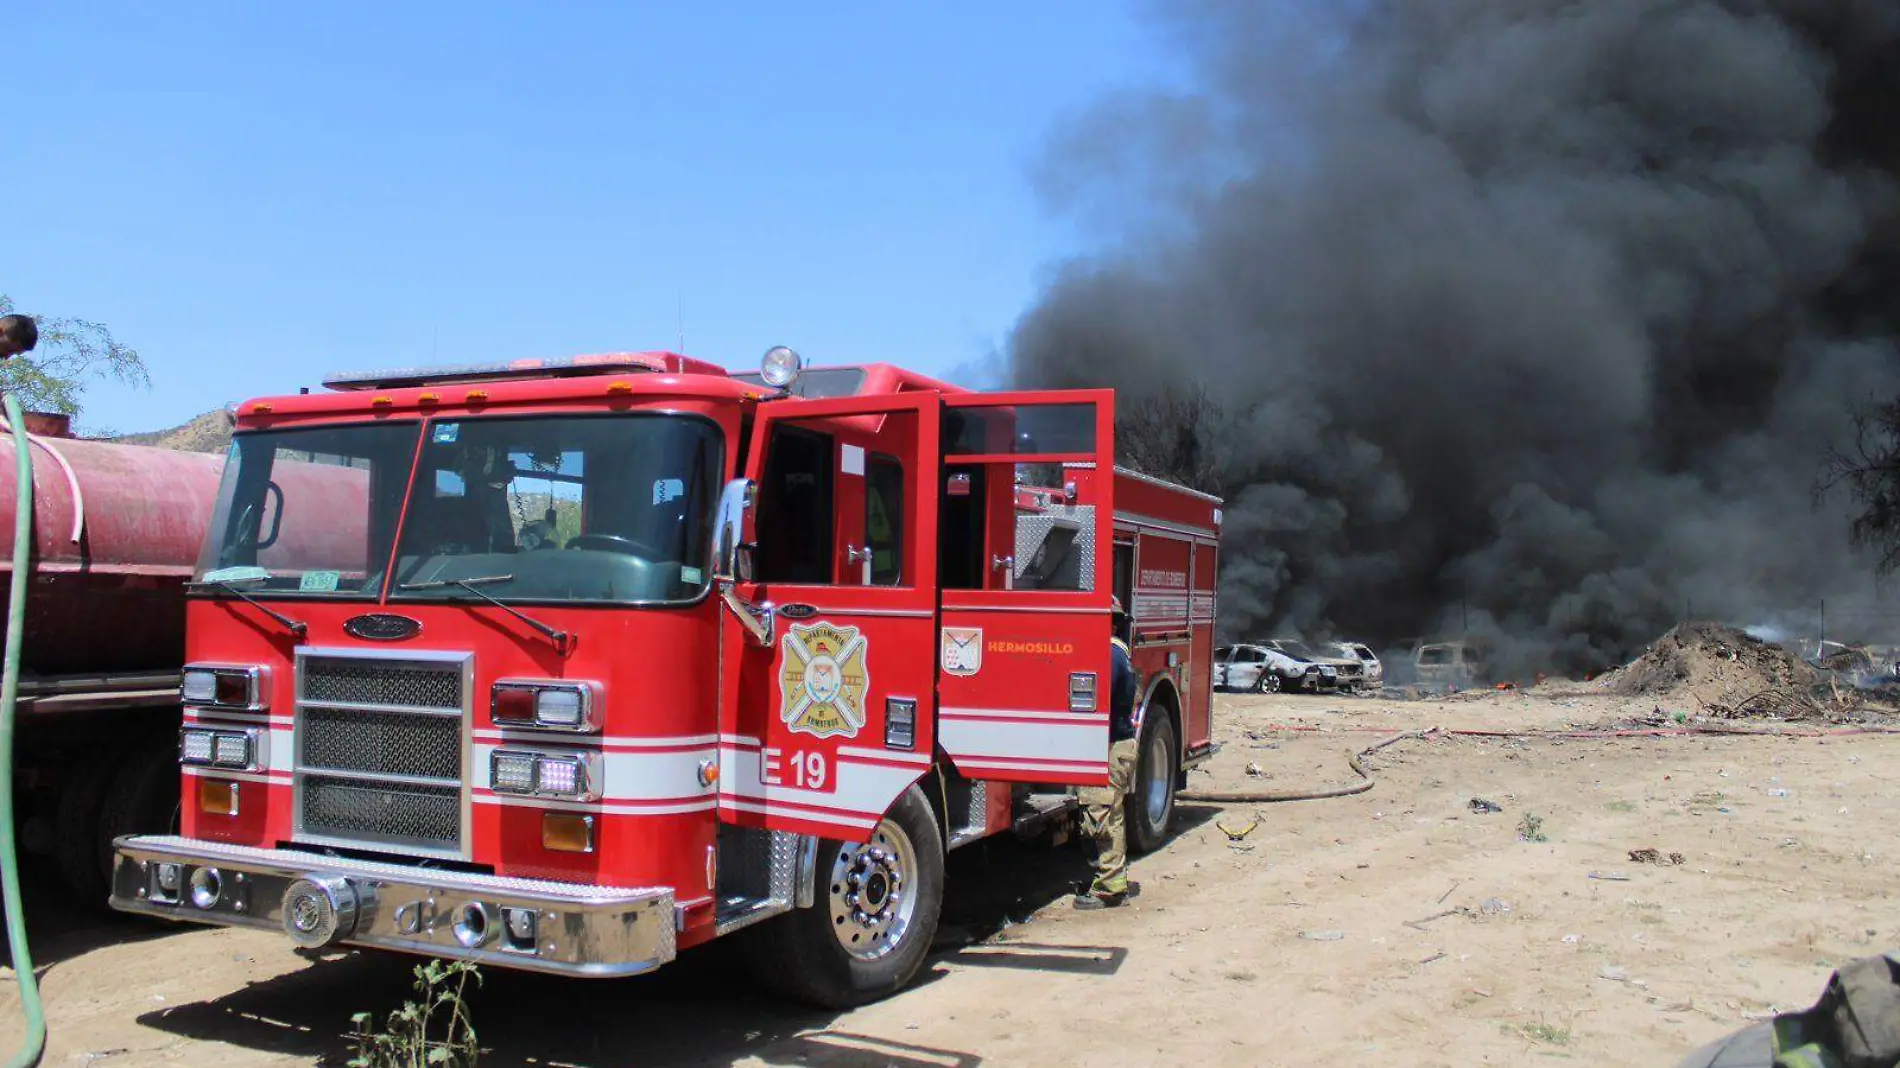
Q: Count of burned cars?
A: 4